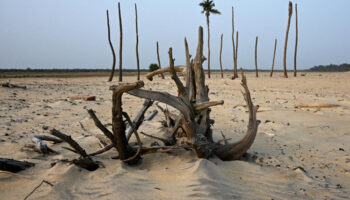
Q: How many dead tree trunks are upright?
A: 11